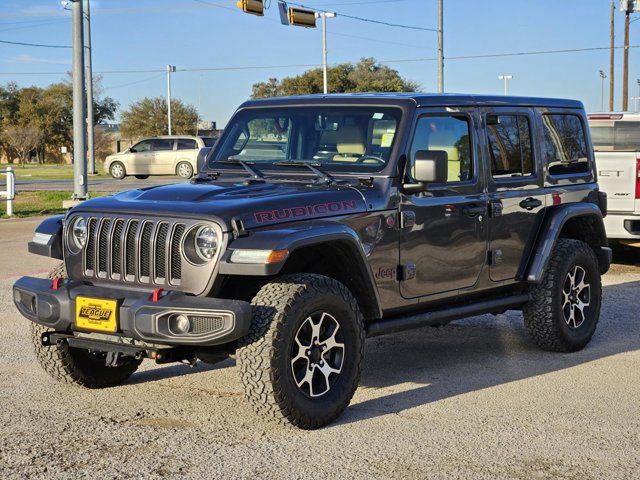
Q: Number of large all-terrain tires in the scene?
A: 3